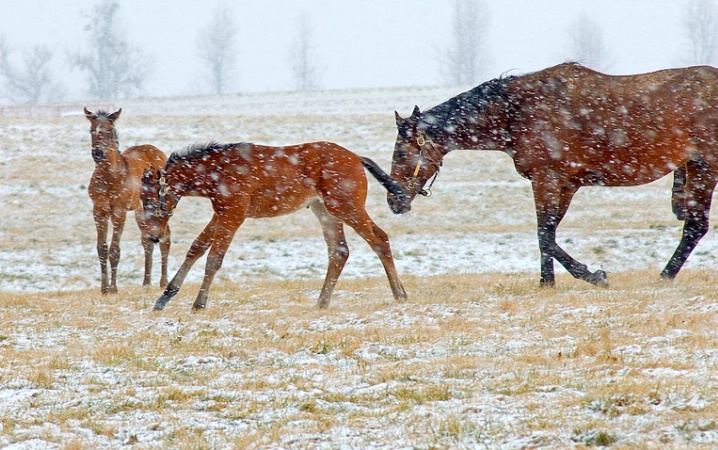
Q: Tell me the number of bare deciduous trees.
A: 7